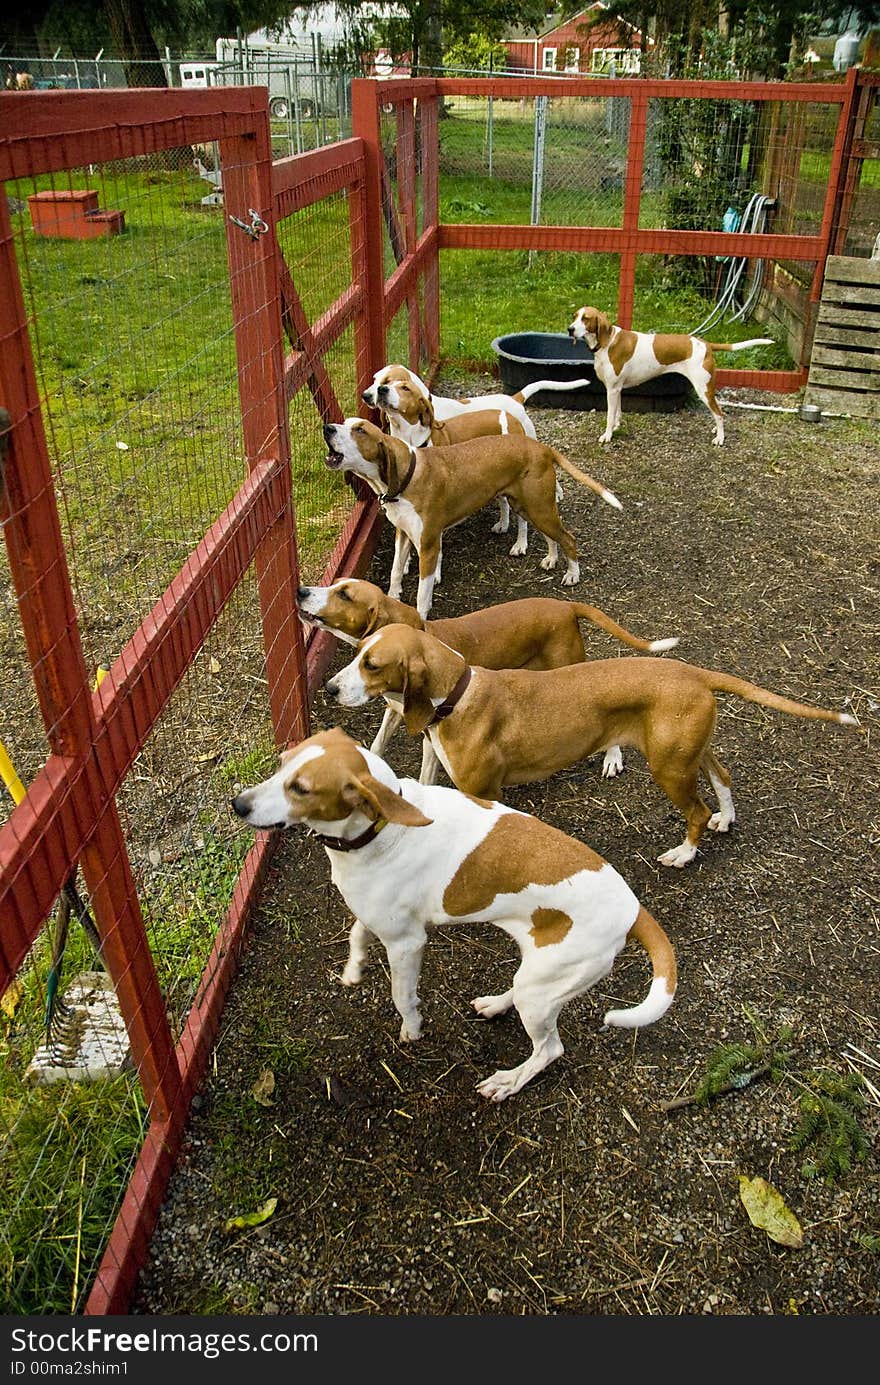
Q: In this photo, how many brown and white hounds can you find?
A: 7